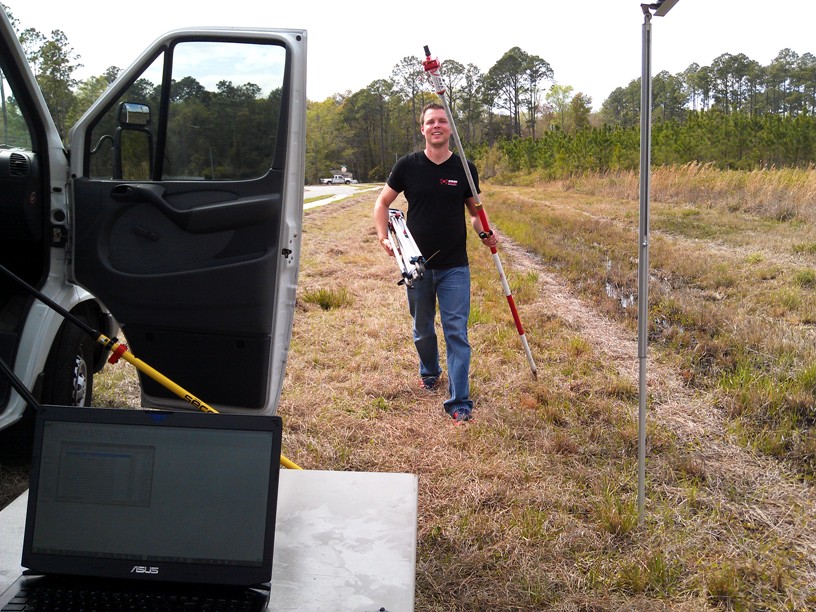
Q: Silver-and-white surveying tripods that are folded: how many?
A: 1